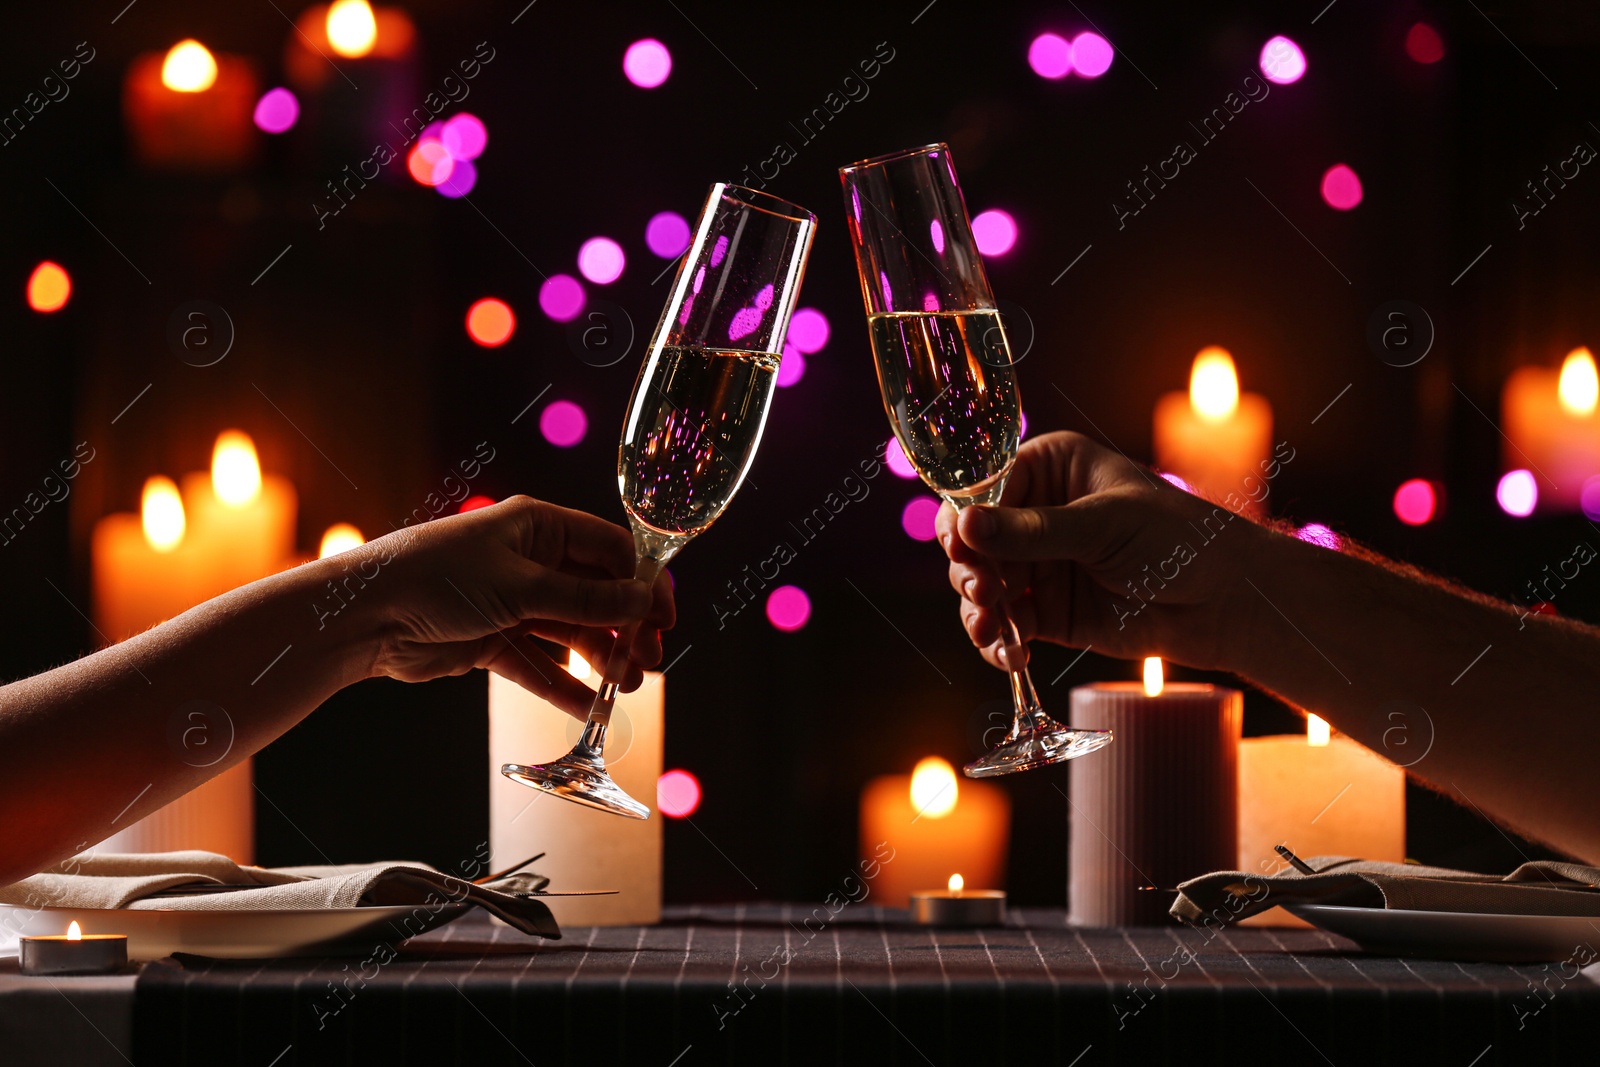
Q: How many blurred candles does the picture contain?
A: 8